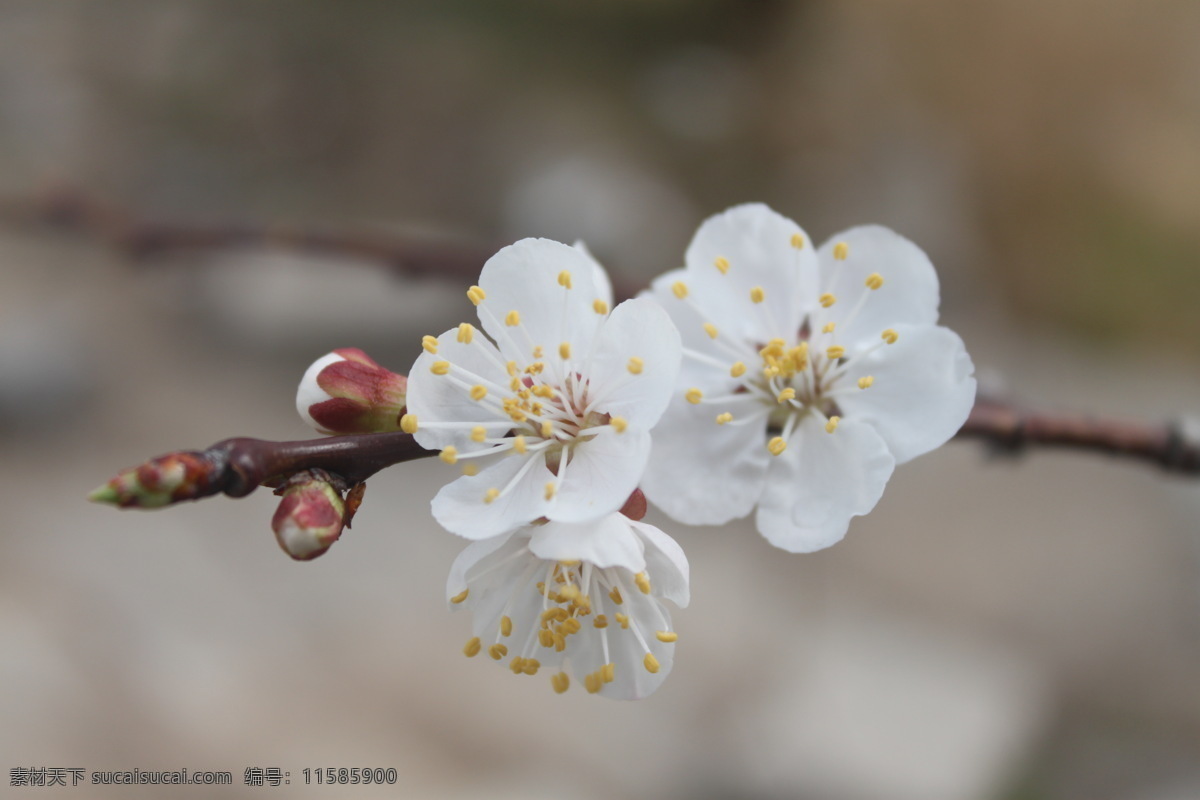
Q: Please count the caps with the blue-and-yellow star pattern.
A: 0